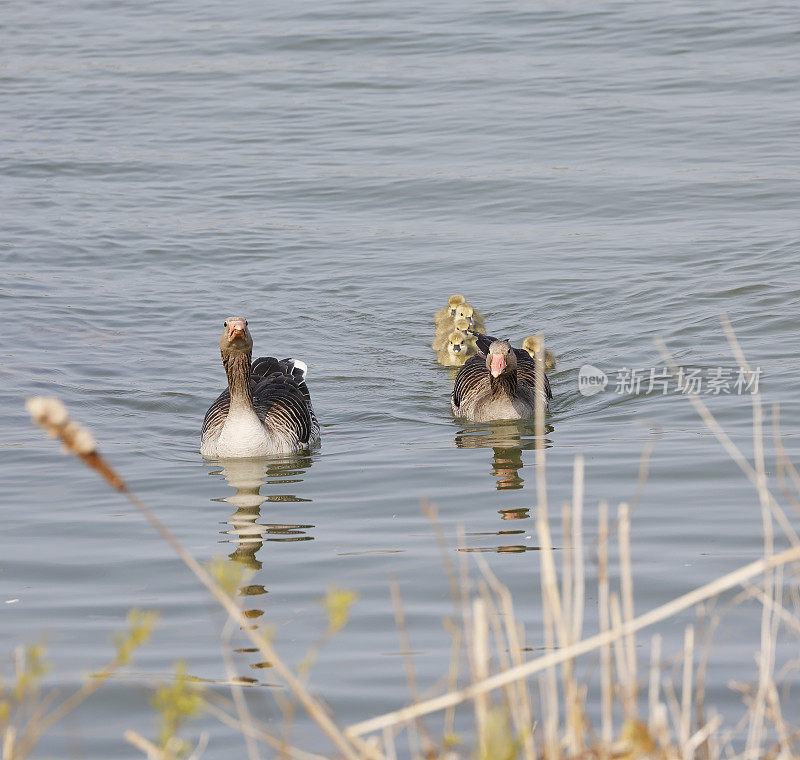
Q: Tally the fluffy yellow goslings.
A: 5